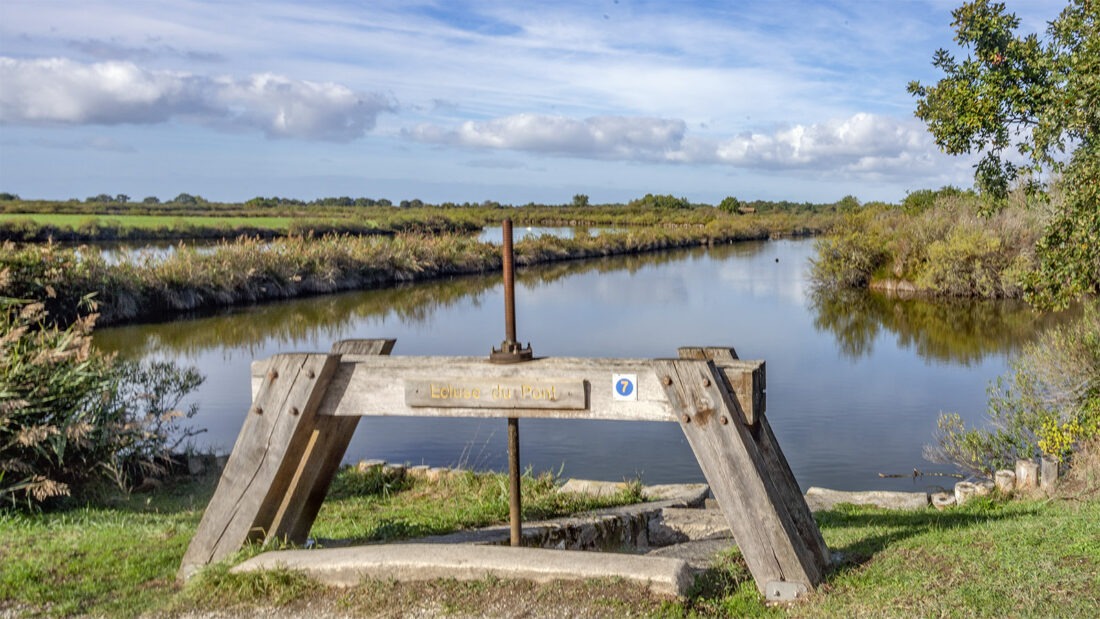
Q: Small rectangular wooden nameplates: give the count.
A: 1